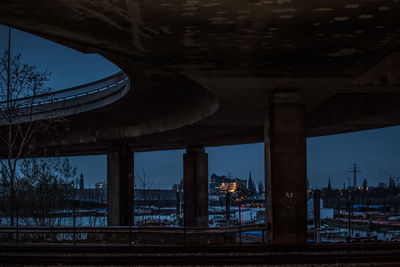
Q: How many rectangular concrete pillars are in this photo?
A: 3